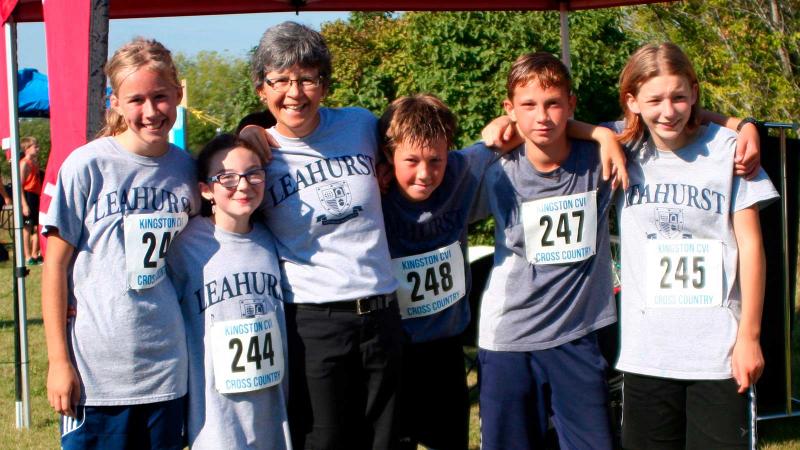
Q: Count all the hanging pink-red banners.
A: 2